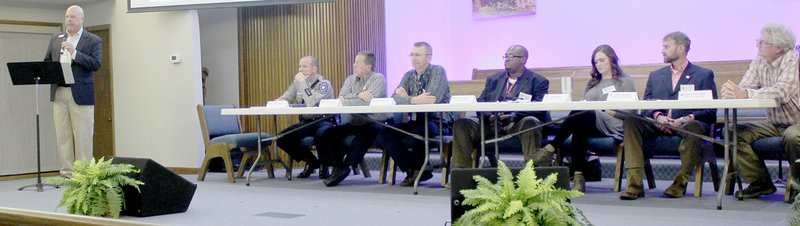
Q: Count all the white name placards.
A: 7